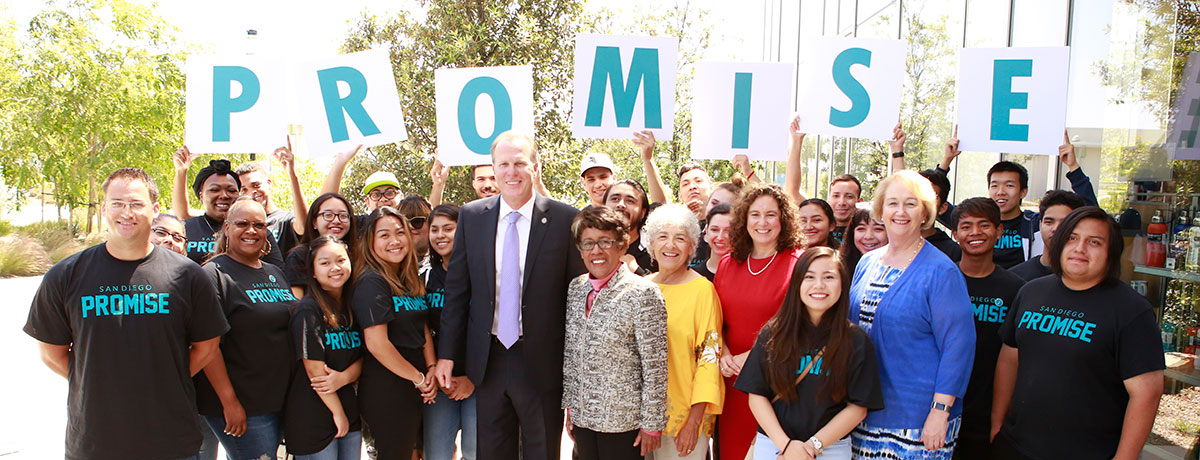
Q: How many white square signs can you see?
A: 7